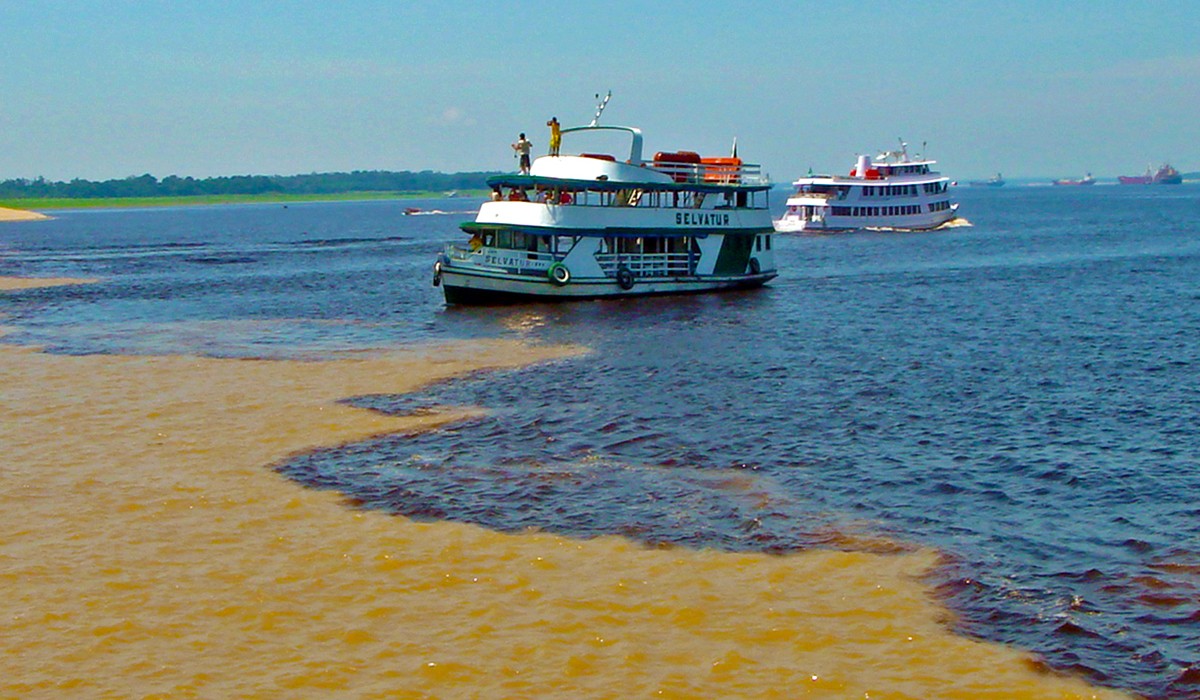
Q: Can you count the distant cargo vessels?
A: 3